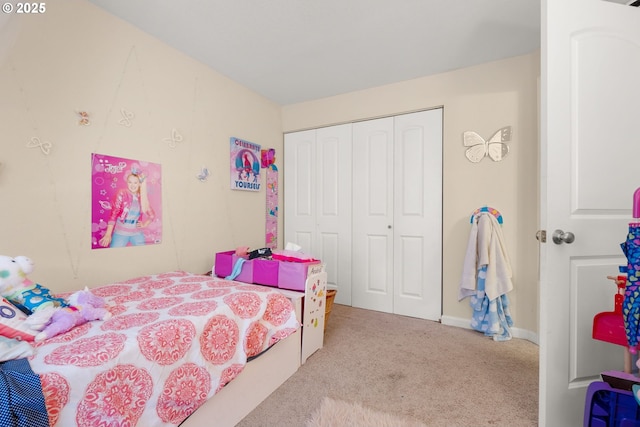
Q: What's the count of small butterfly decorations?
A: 5